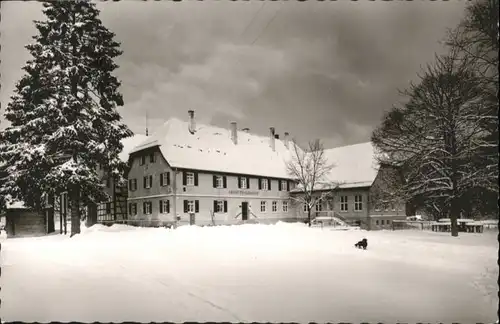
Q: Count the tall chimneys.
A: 4